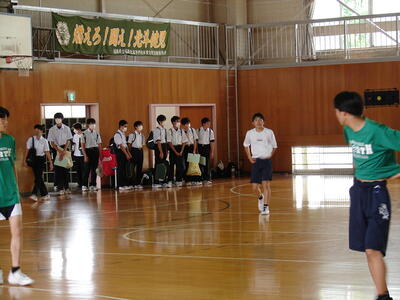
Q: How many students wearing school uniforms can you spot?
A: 10